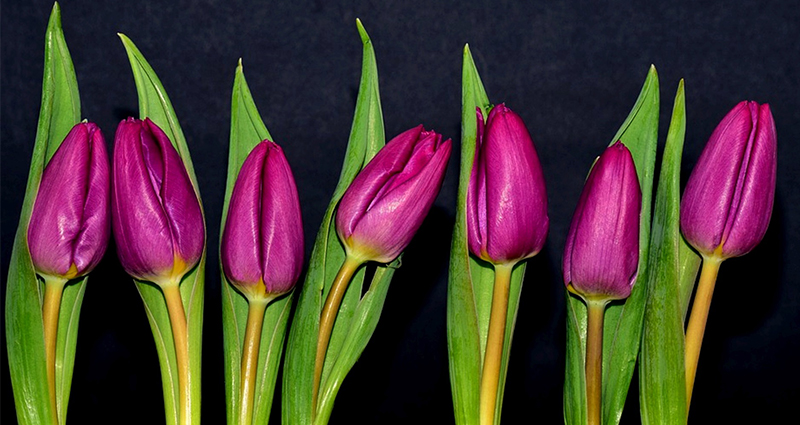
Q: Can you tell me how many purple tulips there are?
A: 7